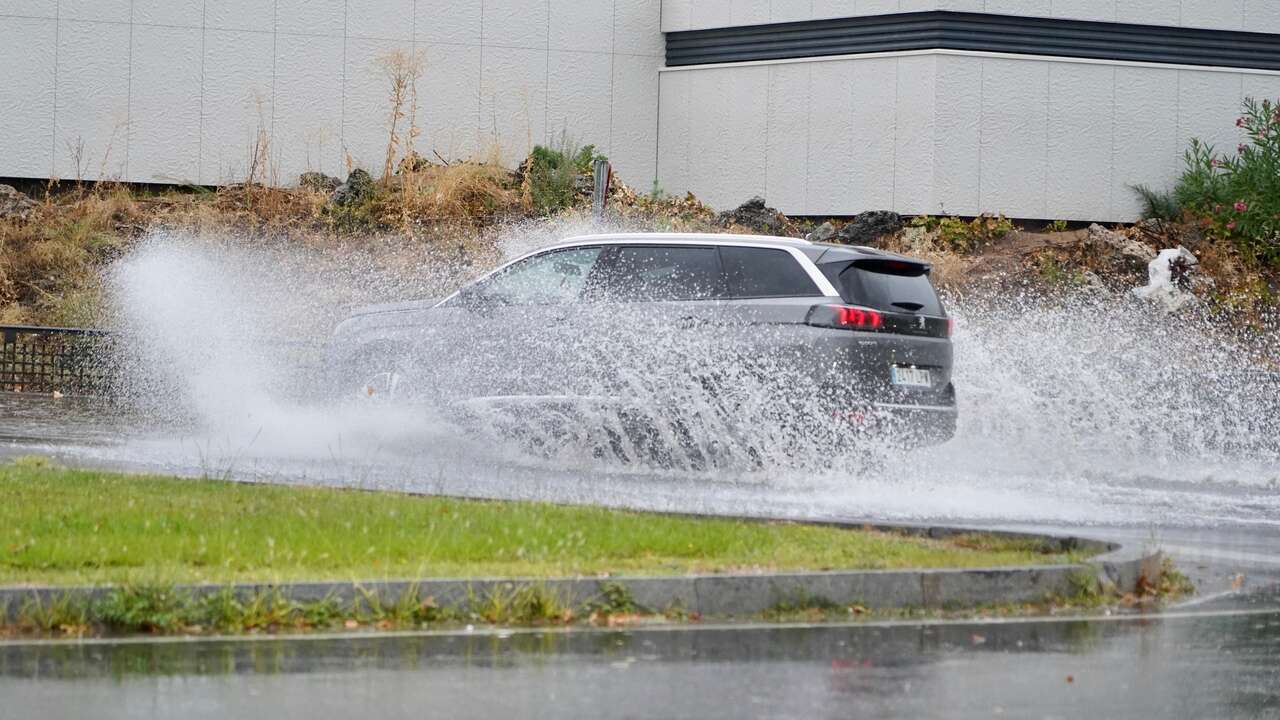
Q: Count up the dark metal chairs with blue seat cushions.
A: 0